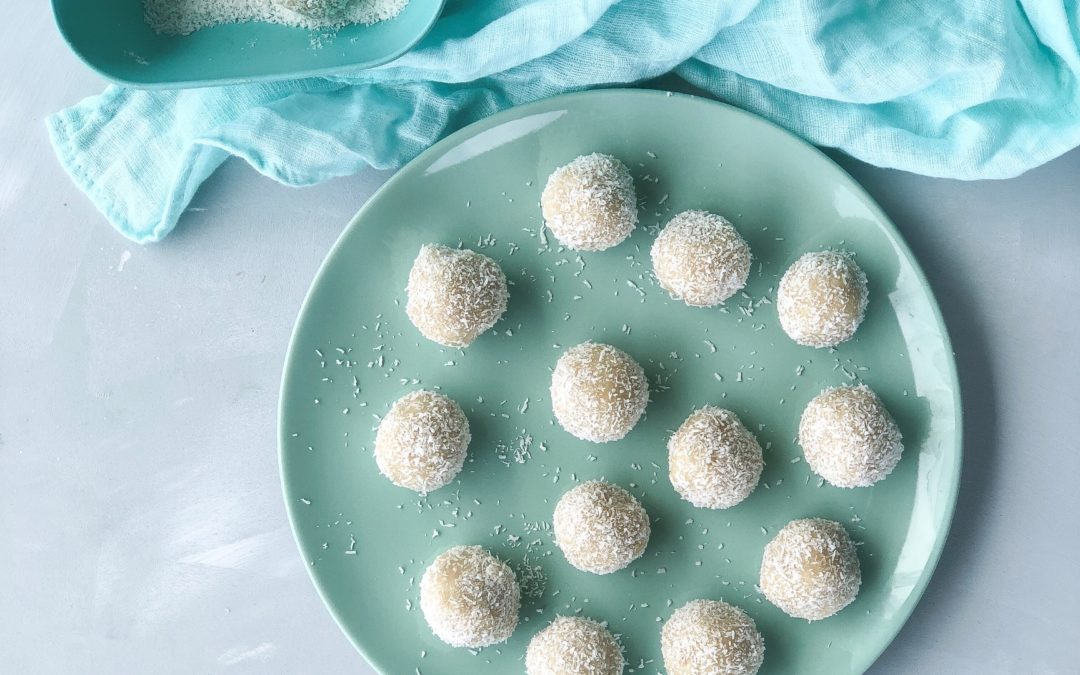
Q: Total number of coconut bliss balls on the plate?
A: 13